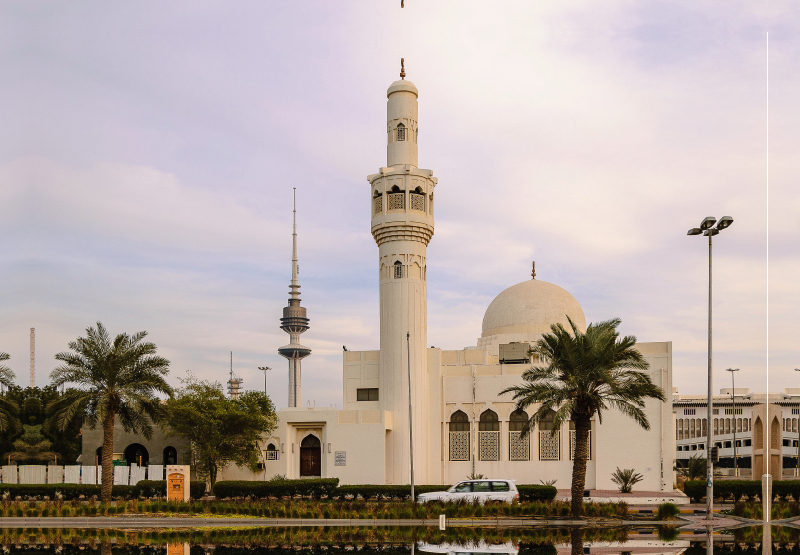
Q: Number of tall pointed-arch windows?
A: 5